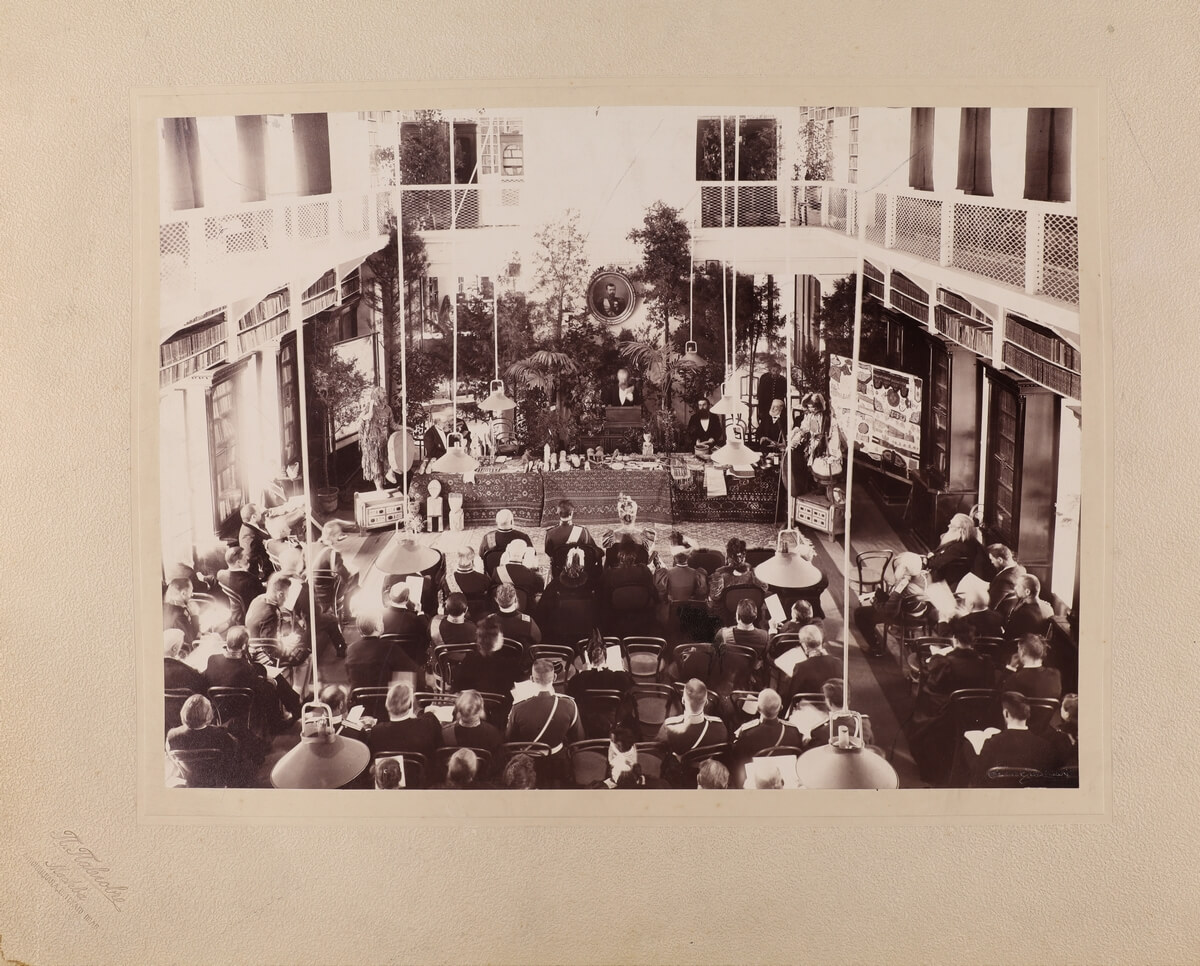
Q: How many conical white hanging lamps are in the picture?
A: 9